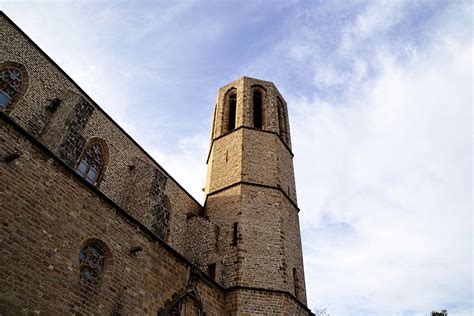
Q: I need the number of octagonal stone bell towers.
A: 1